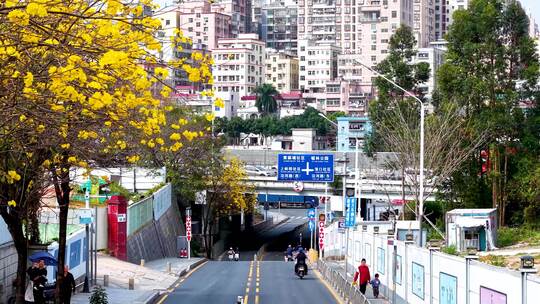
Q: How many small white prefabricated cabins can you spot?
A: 1